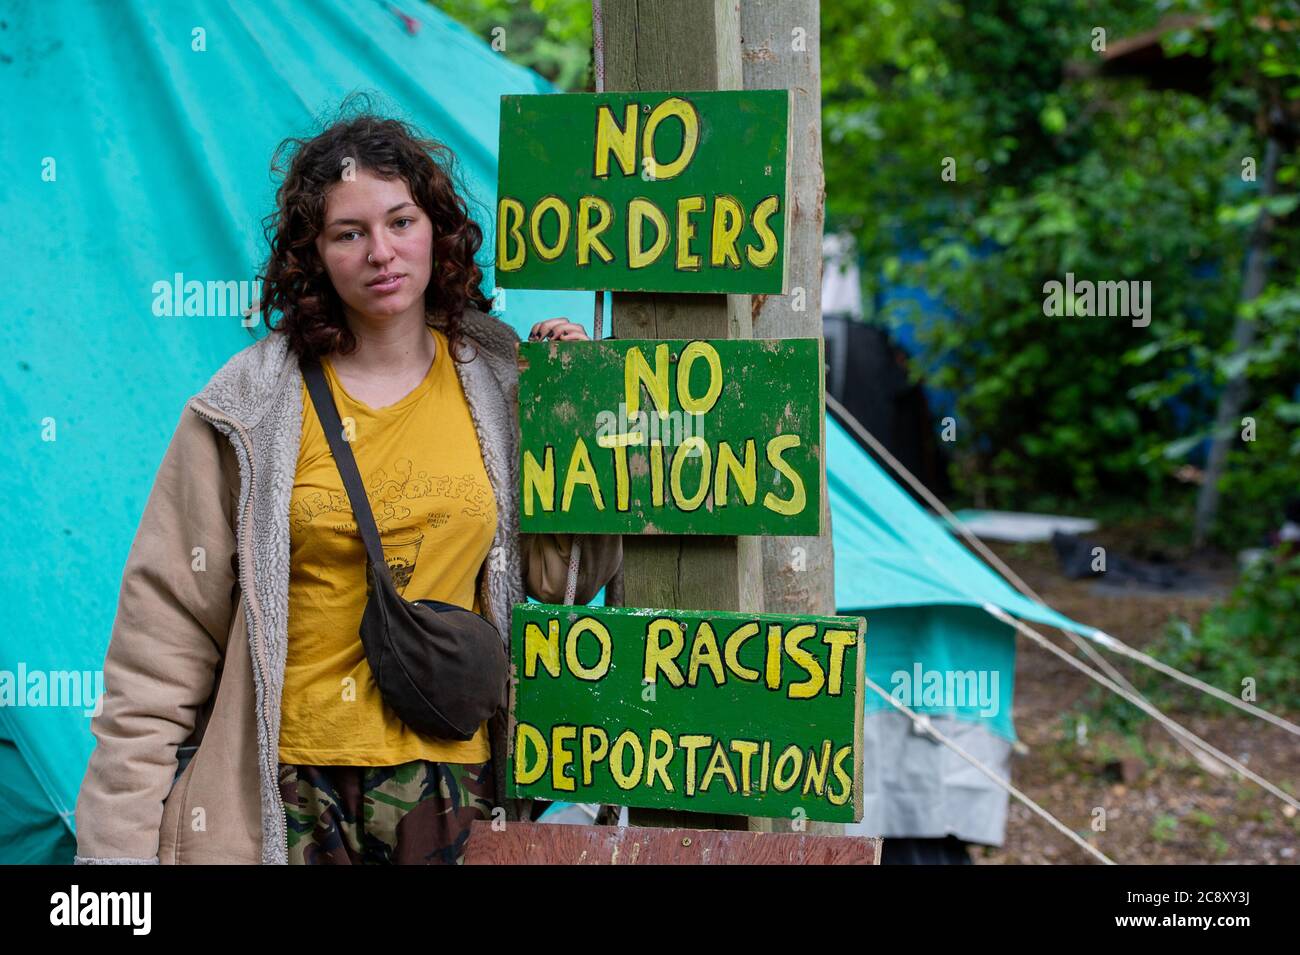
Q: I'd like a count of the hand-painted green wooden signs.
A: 3